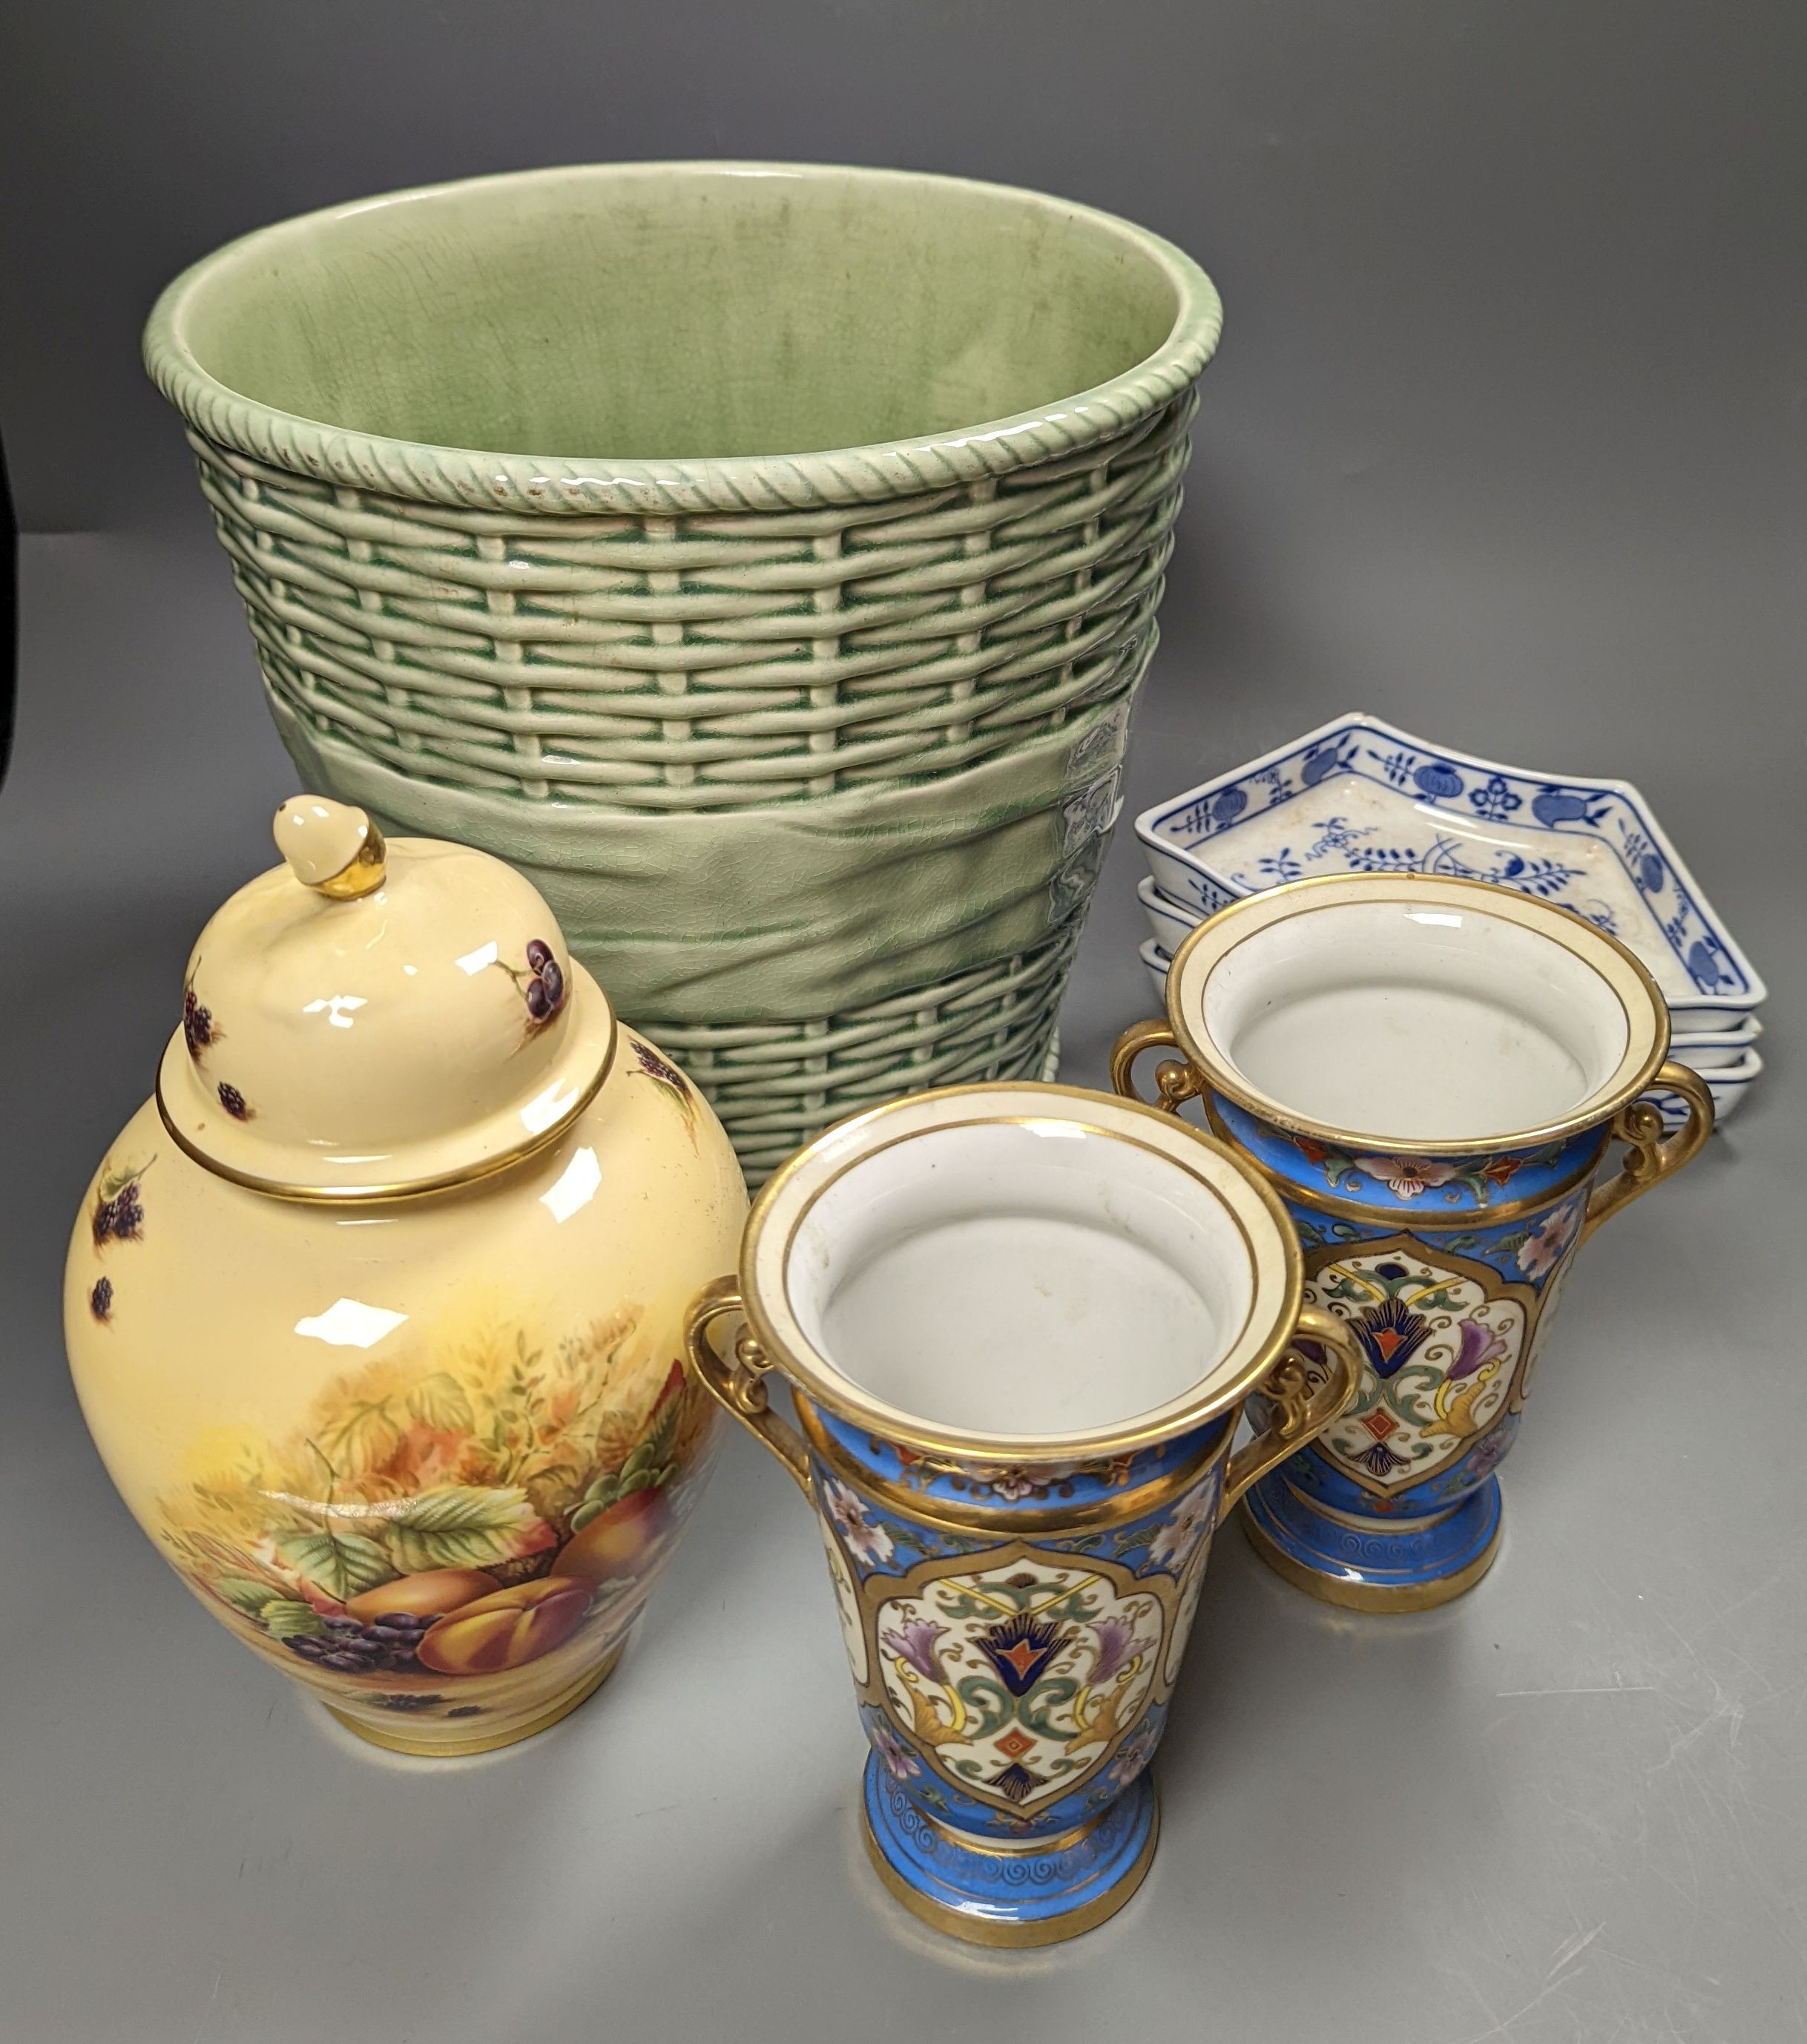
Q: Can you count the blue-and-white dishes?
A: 3